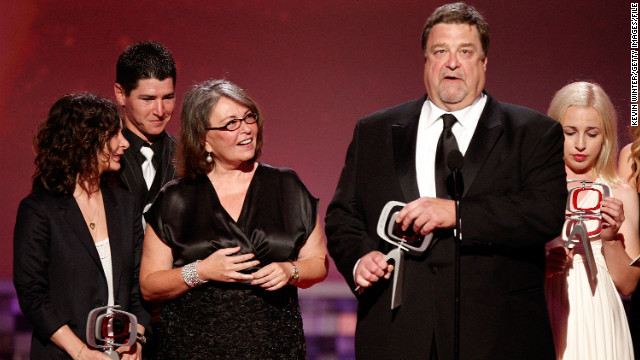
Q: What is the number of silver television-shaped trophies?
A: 3